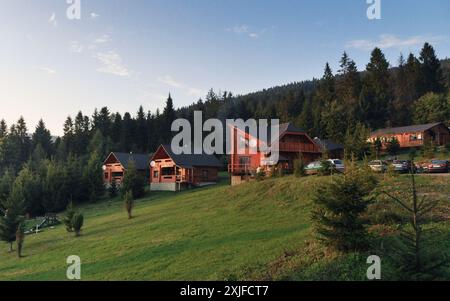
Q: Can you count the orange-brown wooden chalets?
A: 4